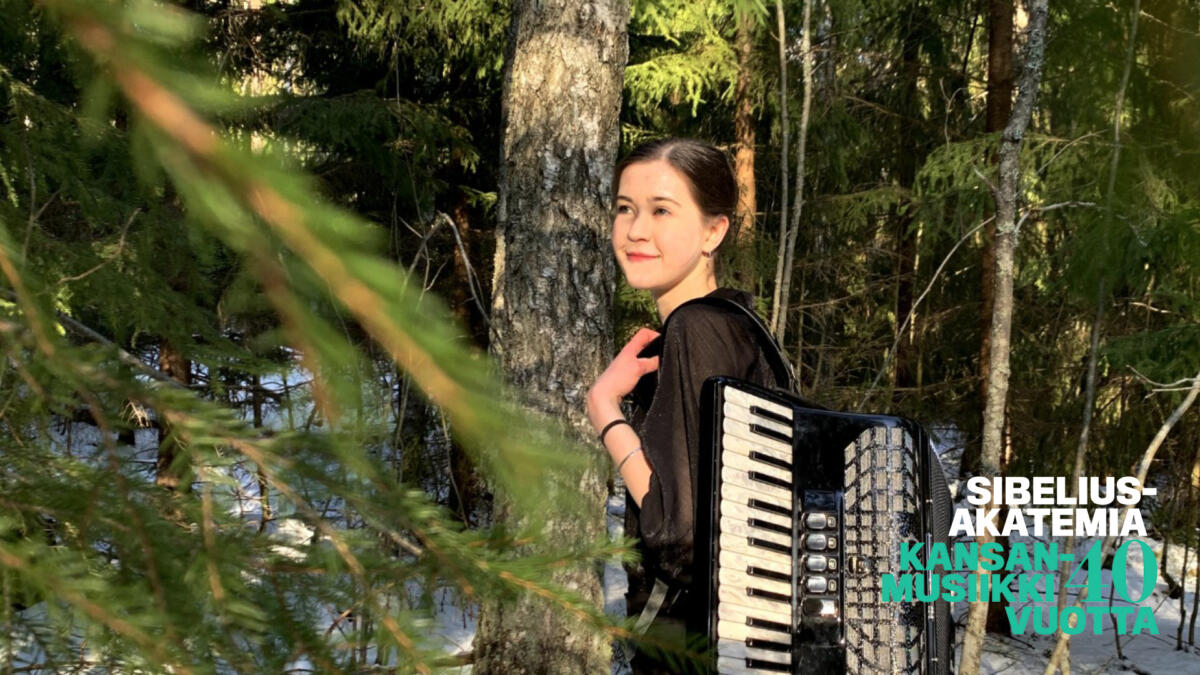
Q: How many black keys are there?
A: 12